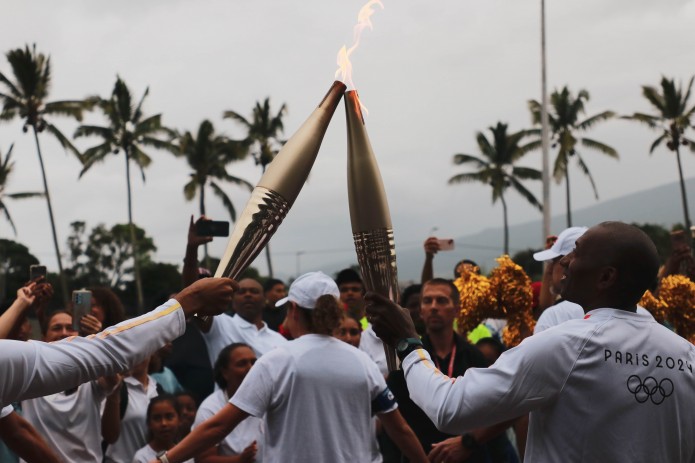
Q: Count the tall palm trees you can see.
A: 8